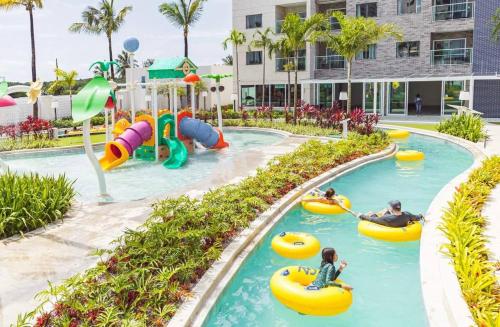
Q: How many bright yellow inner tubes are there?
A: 6